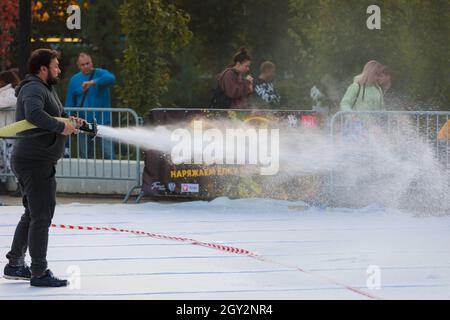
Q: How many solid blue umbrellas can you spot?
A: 0